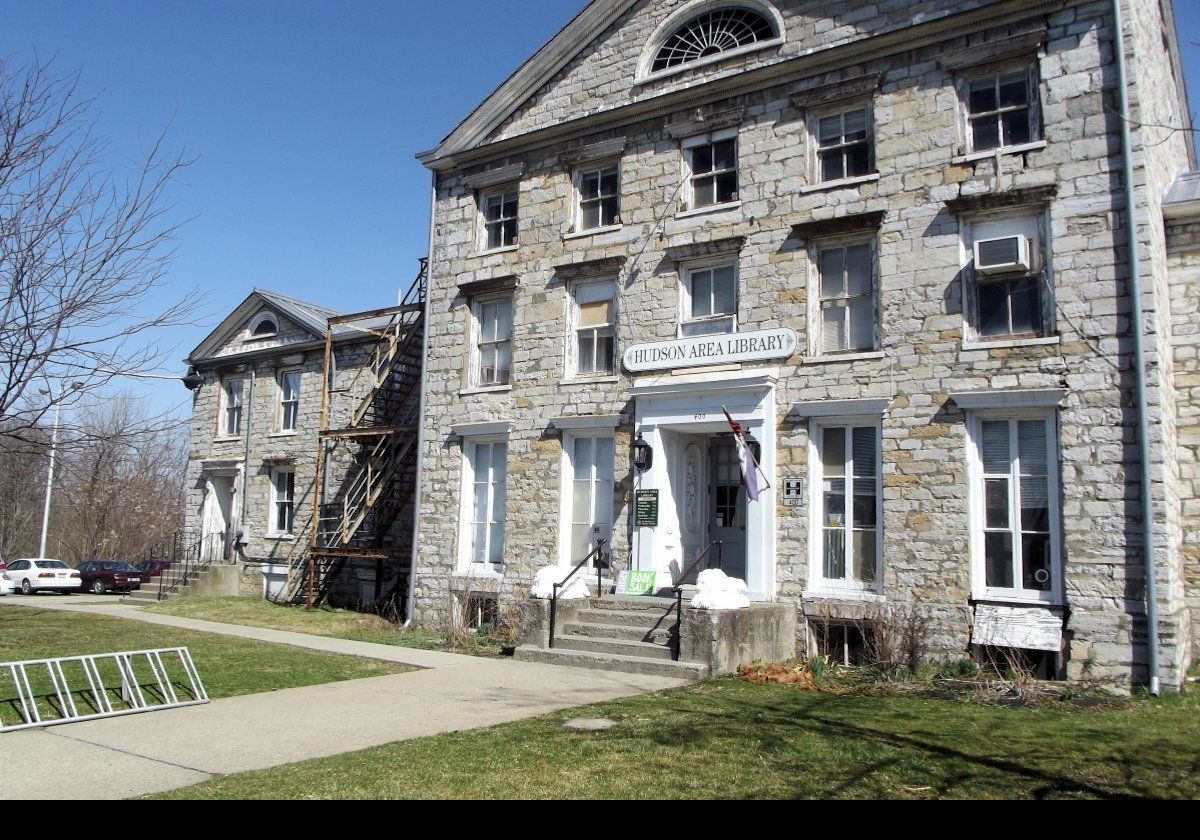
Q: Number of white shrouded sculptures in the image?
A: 2